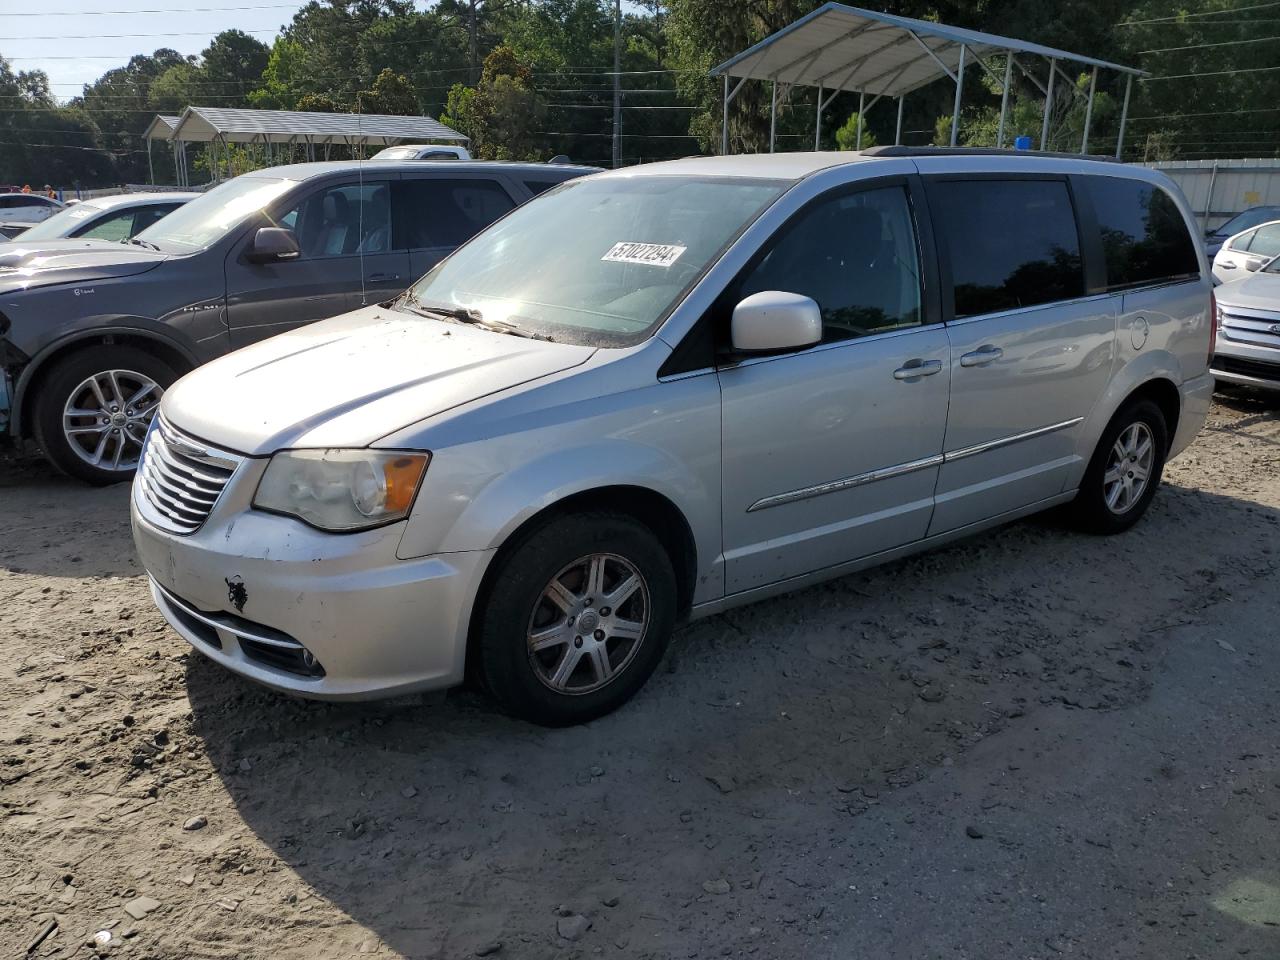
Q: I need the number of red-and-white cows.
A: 0